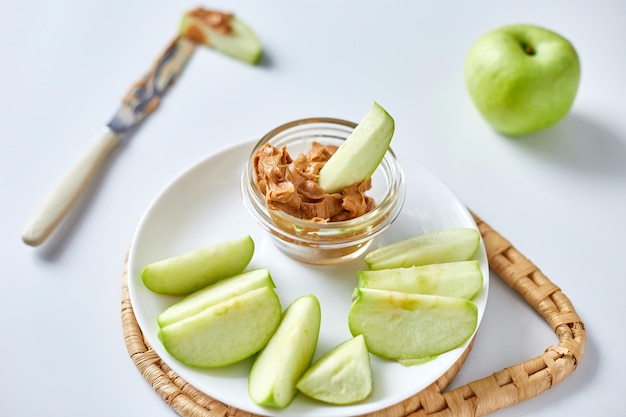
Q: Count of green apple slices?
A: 10